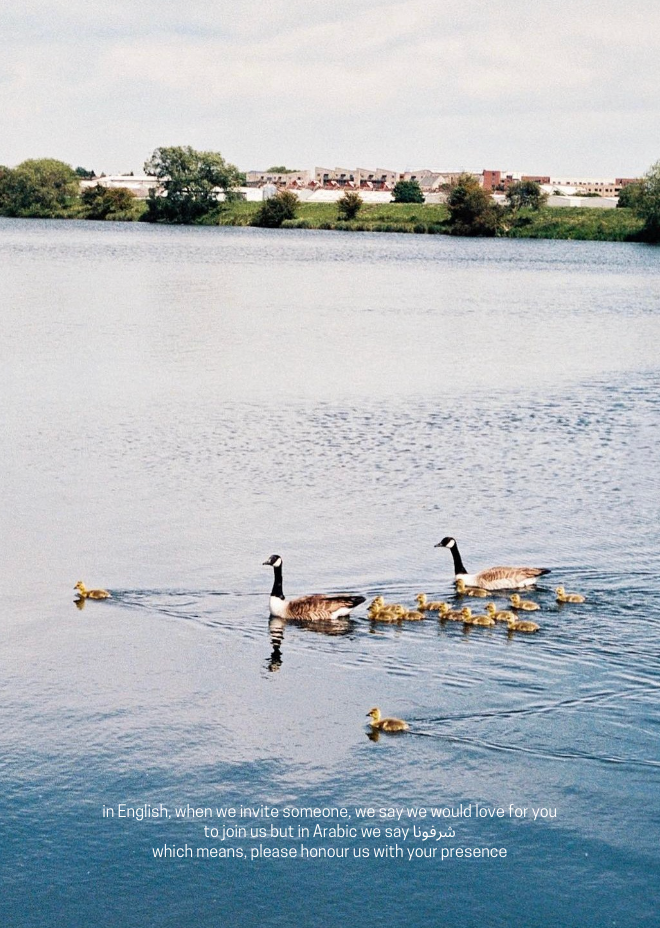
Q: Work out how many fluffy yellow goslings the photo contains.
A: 13